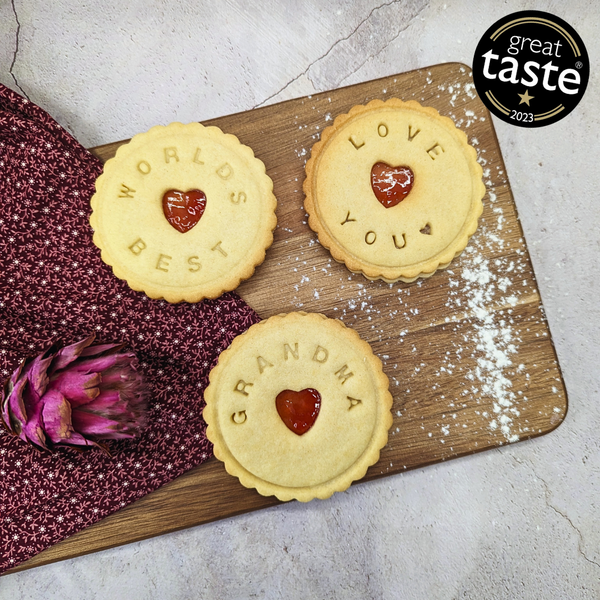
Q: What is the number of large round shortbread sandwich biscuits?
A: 3